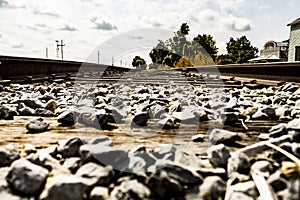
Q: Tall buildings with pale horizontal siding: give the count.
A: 1